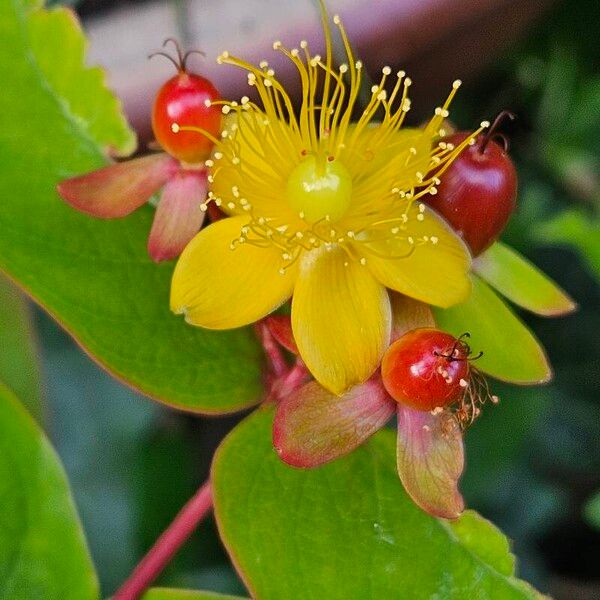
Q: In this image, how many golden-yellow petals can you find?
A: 5